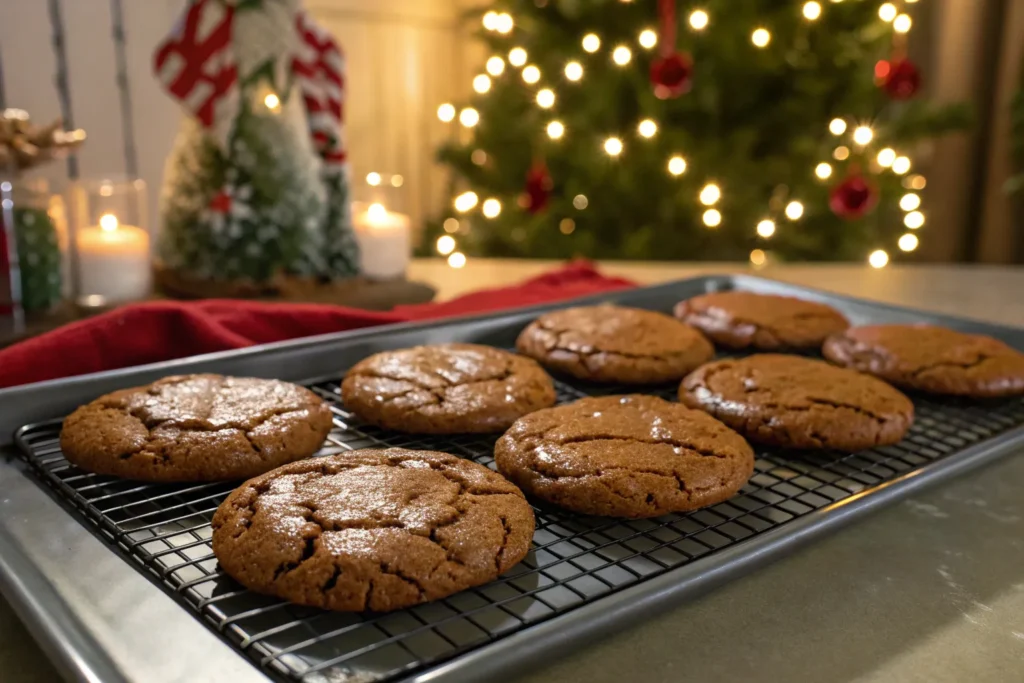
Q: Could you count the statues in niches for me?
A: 0